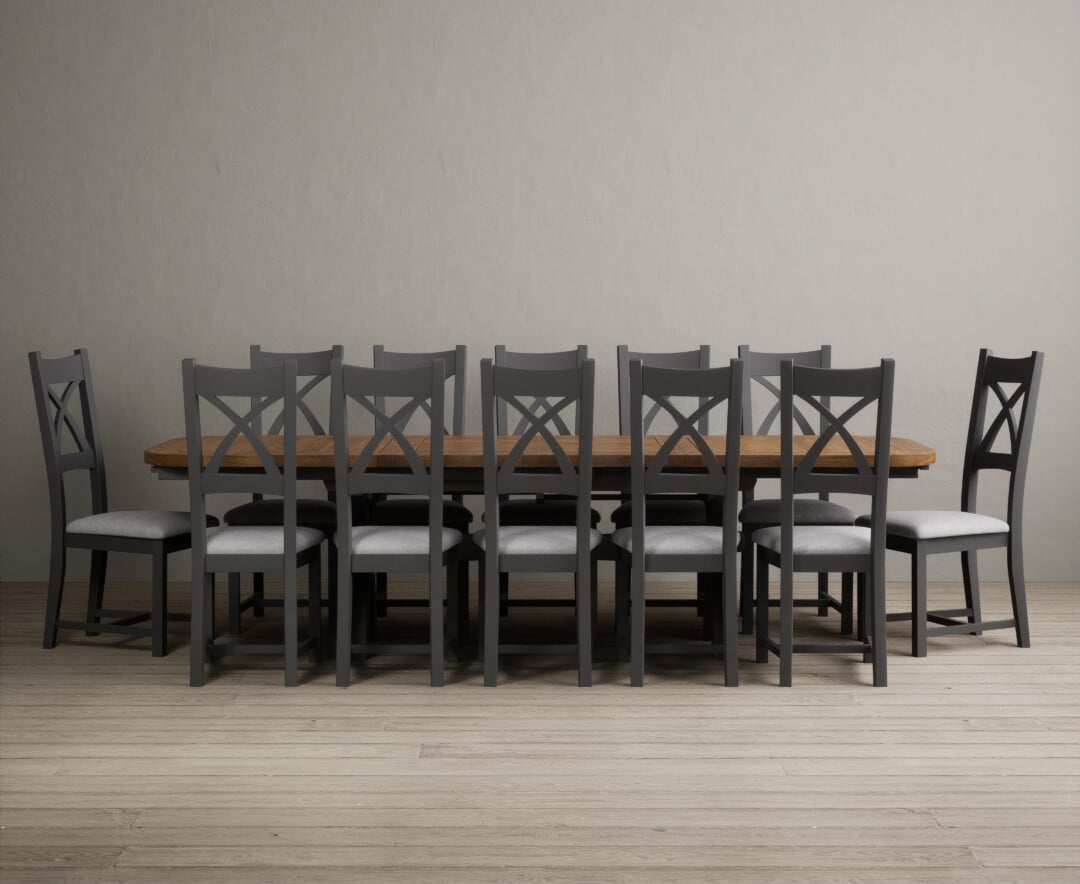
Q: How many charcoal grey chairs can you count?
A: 12